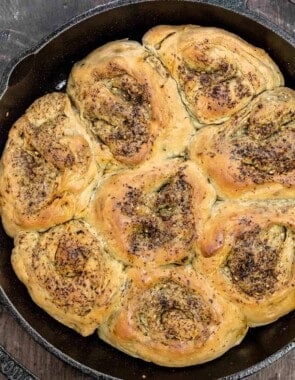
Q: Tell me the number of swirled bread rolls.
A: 8